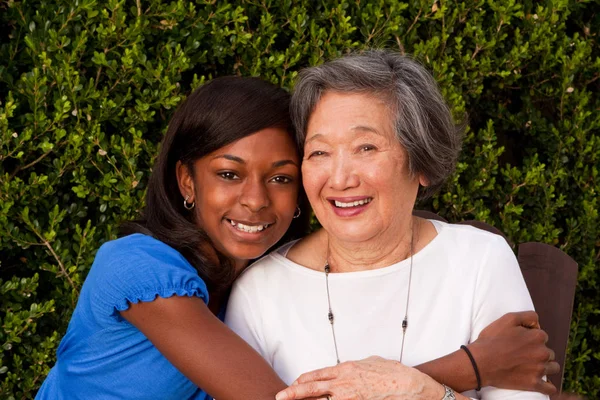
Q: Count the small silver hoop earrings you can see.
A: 2